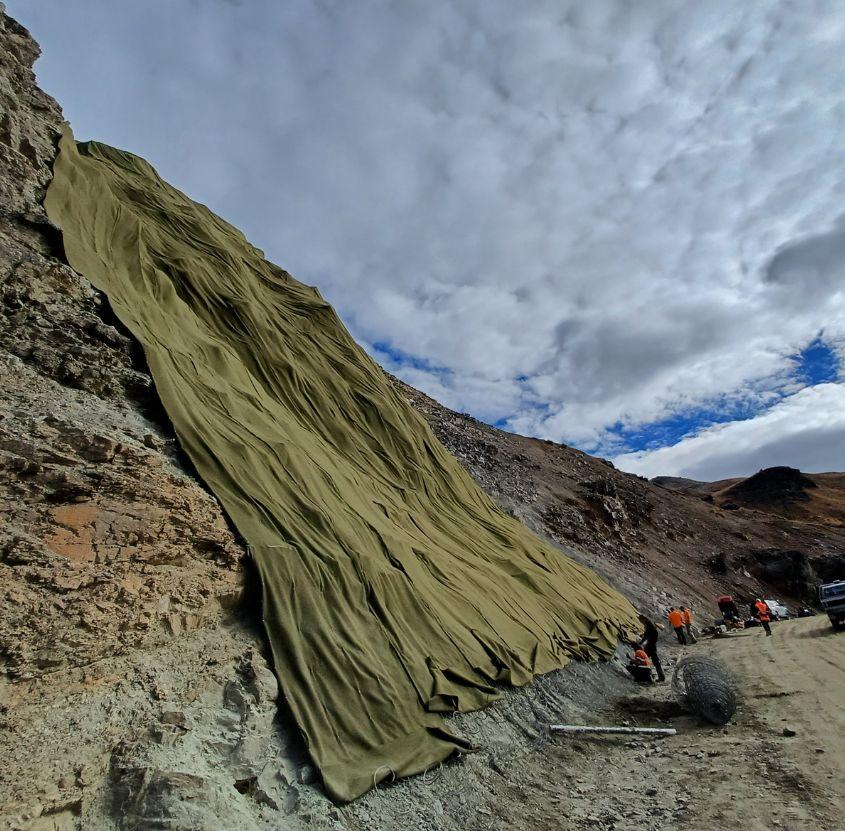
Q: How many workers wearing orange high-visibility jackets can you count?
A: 4